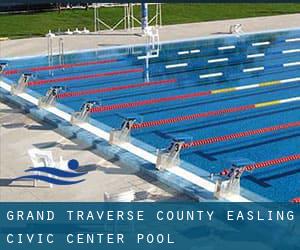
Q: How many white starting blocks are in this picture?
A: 7